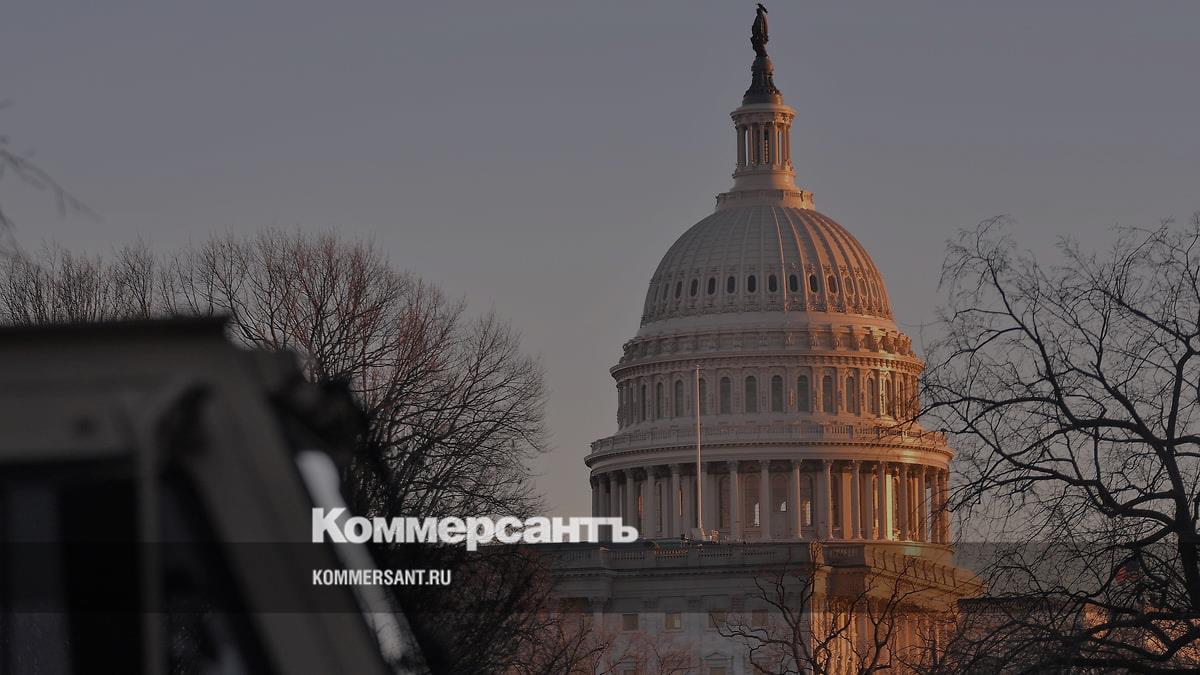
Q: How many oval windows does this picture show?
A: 14